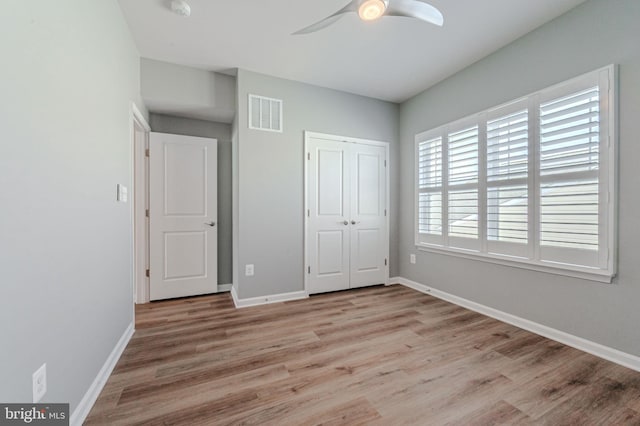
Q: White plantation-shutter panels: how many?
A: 4